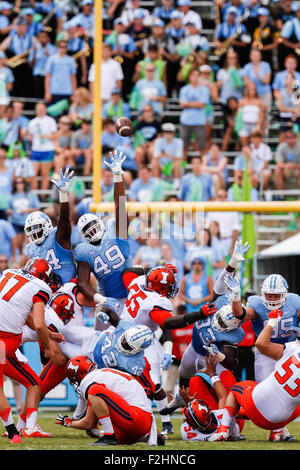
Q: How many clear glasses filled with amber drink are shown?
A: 0